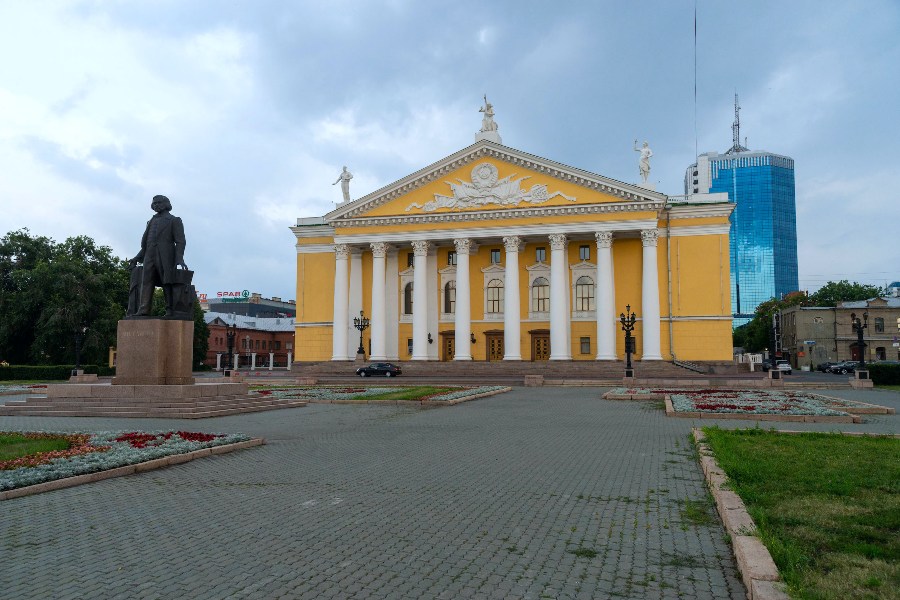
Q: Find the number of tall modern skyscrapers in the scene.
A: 1